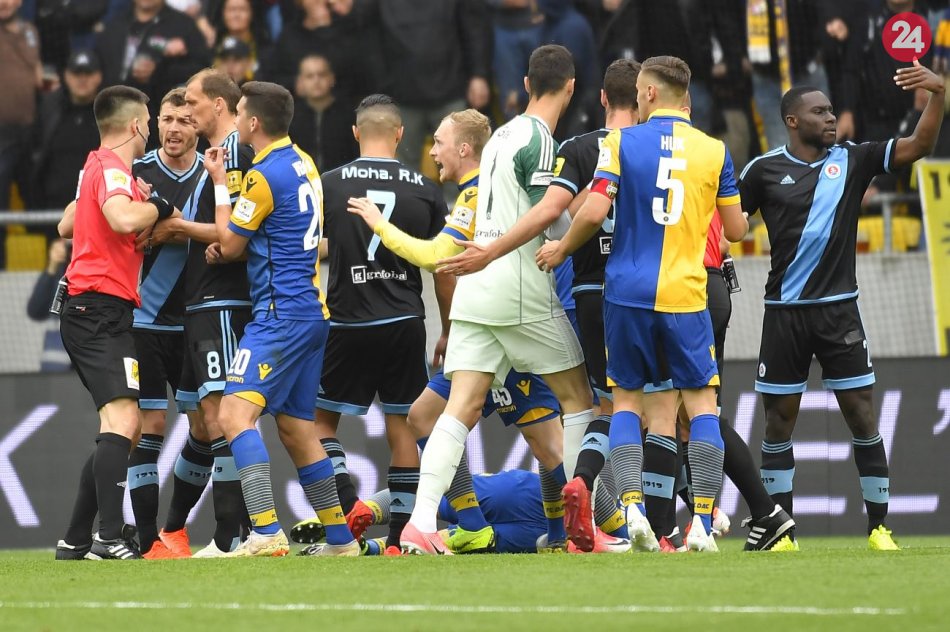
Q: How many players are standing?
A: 9